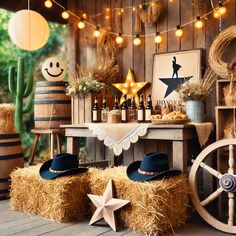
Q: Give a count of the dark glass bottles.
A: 7